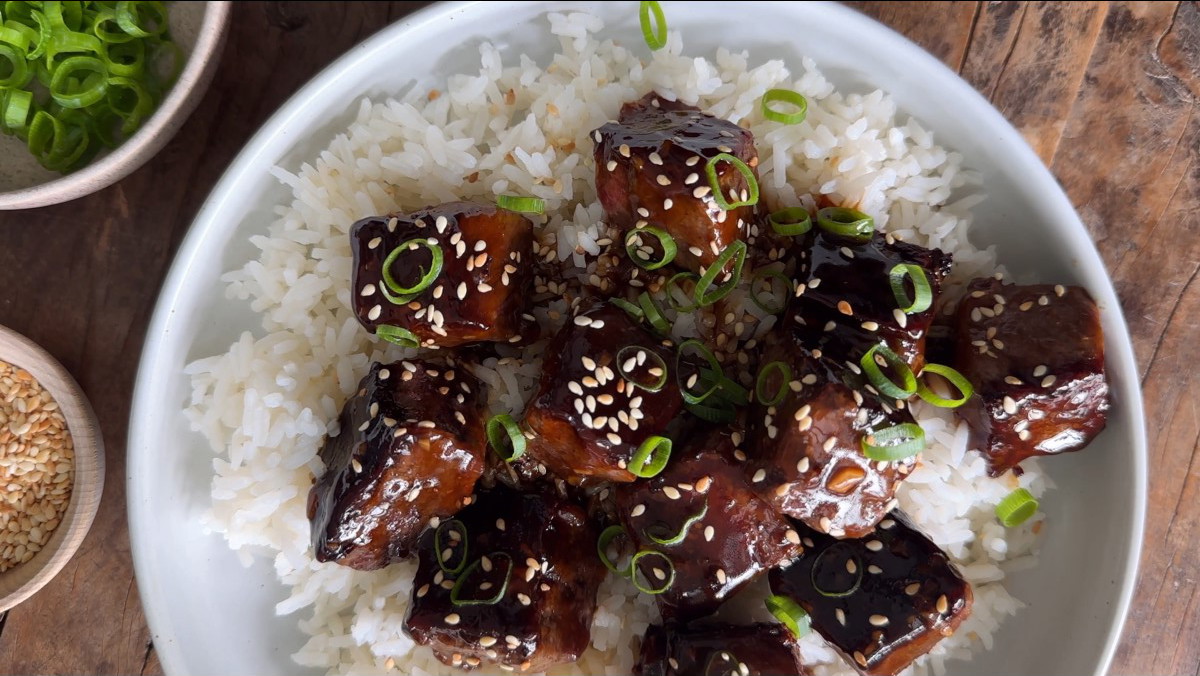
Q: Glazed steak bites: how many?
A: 11